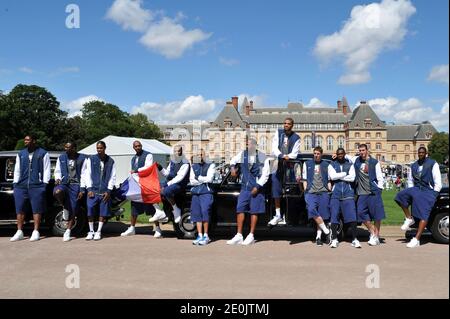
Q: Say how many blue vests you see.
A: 12